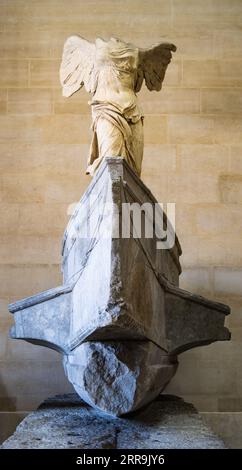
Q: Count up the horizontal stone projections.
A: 2